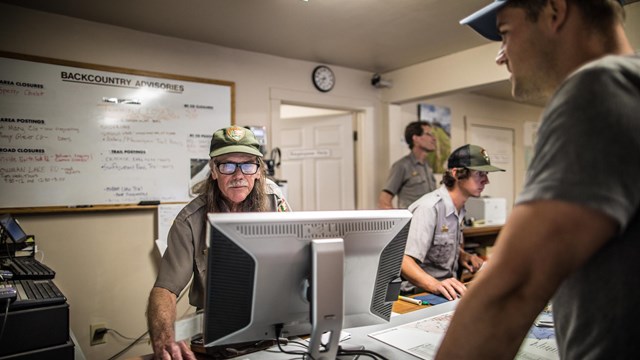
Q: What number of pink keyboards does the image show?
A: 0